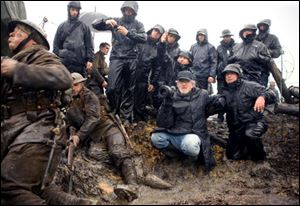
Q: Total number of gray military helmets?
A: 2